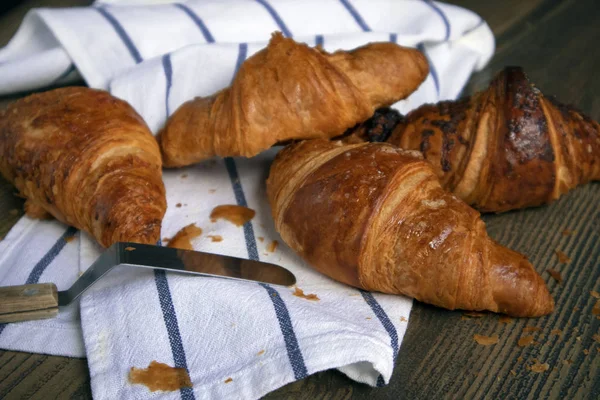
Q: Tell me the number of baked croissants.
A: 4